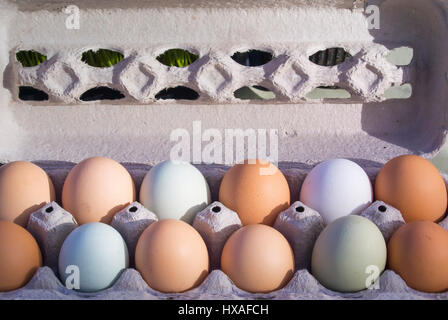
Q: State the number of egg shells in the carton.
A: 12